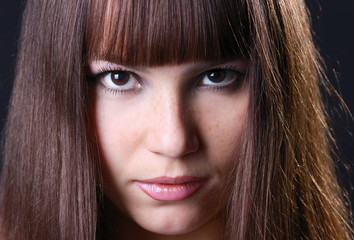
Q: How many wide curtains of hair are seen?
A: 2